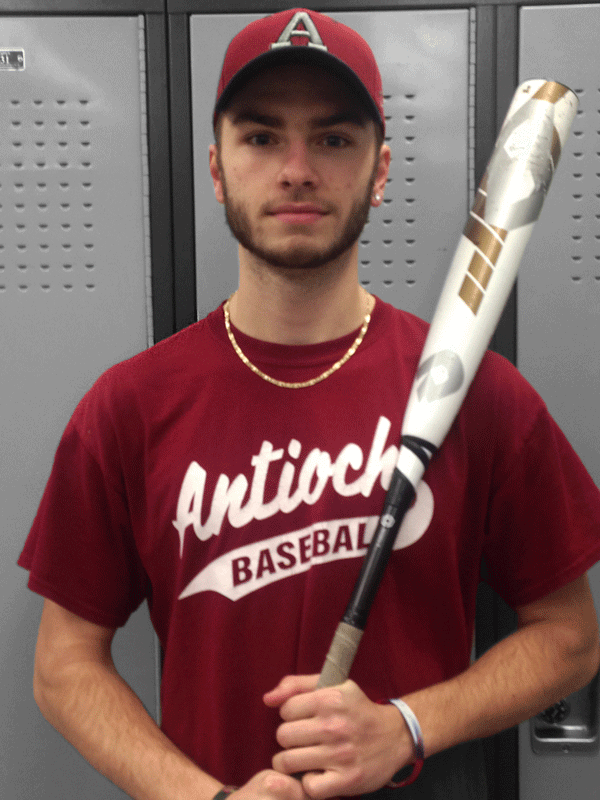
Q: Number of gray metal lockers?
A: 3